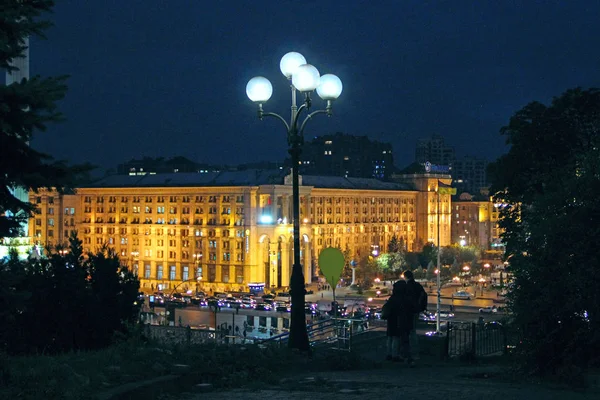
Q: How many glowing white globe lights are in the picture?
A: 4